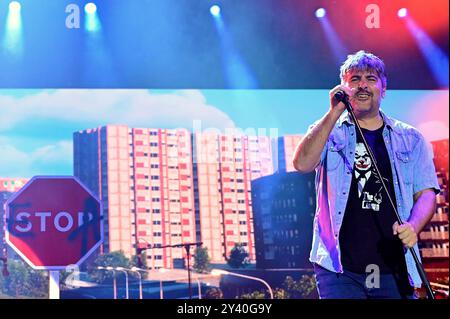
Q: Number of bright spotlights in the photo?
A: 5